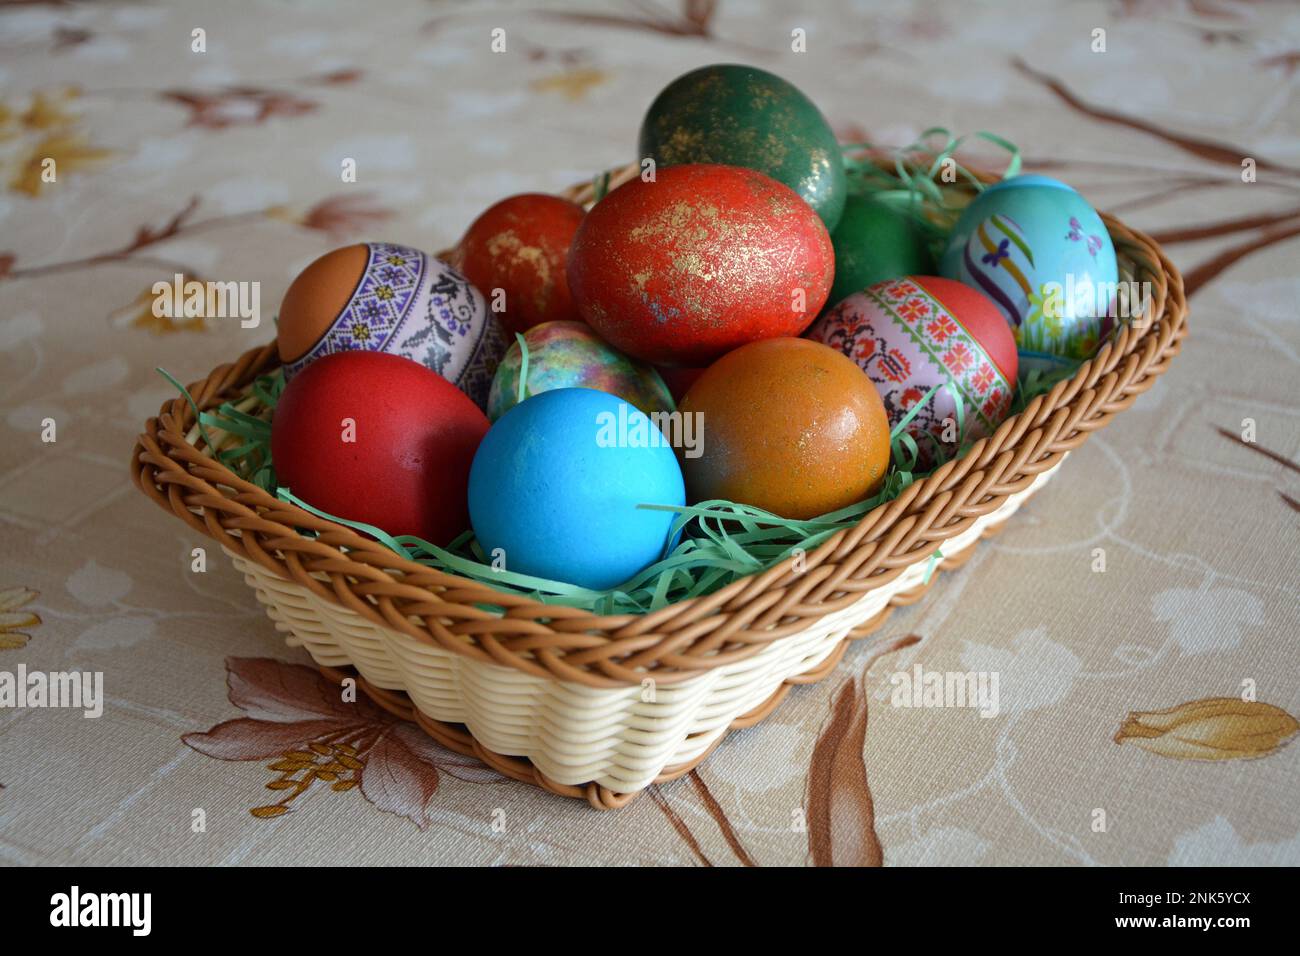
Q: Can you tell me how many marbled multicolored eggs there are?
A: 1